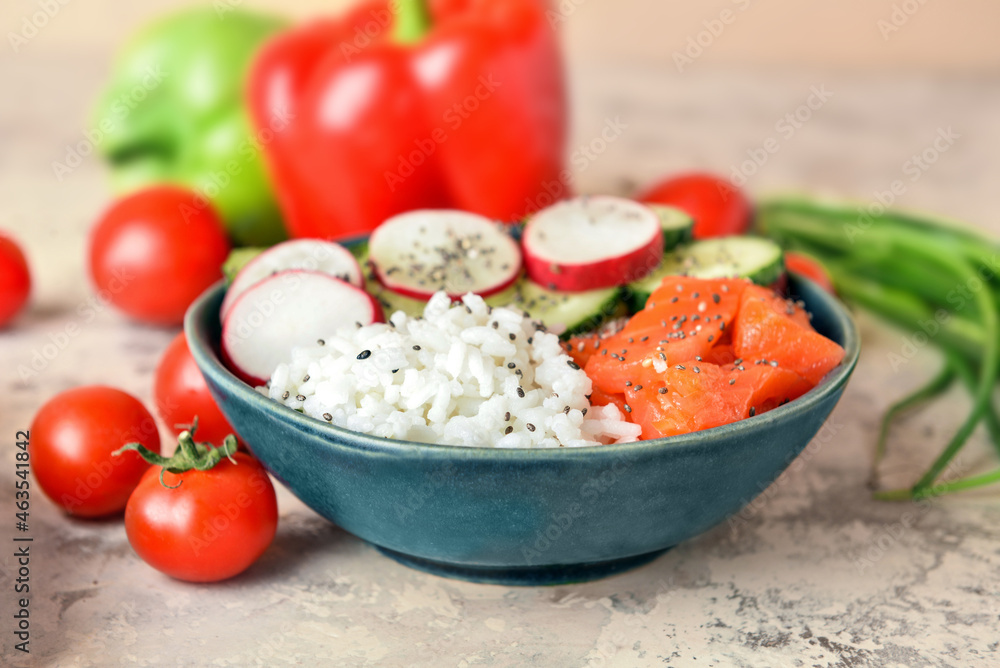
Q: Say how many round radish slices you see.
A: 4